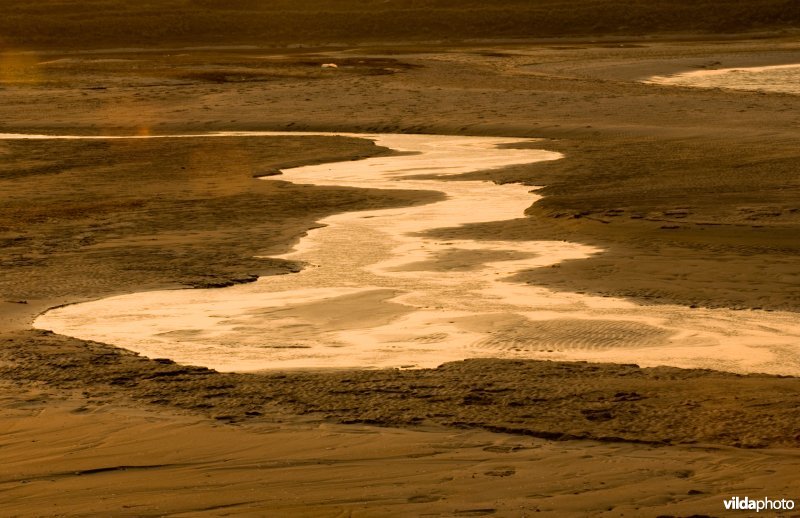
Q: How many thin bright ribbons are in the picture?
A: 1